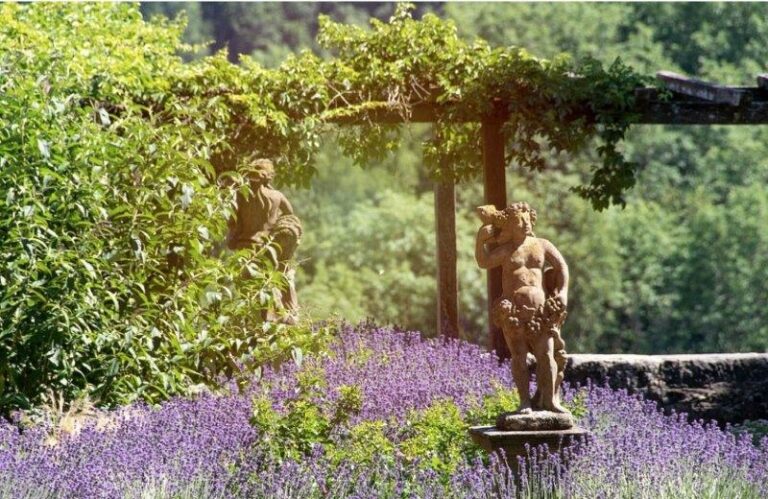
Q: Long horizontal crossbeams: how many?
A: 1